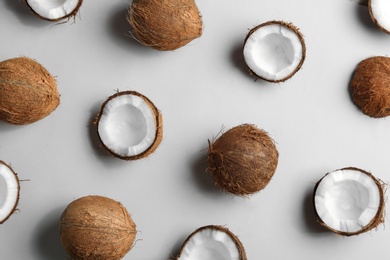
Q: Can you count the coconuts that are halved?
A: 7